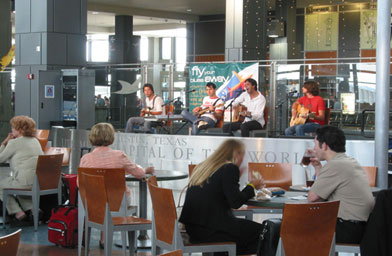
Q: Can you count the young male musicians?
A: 4